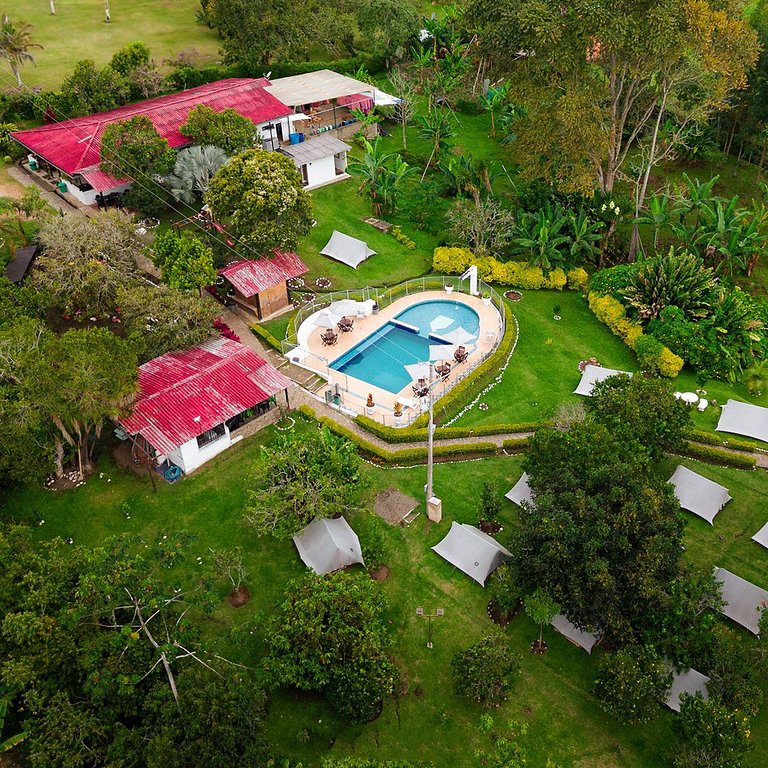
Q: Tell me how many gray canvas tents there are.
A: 11